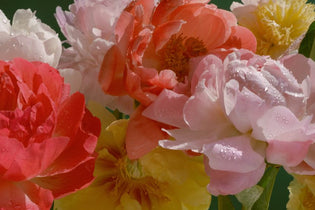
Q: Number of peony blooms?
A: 8